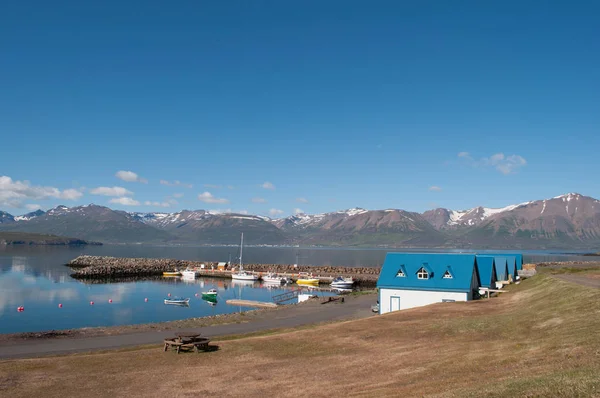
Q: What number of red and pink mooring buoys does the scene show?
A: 7